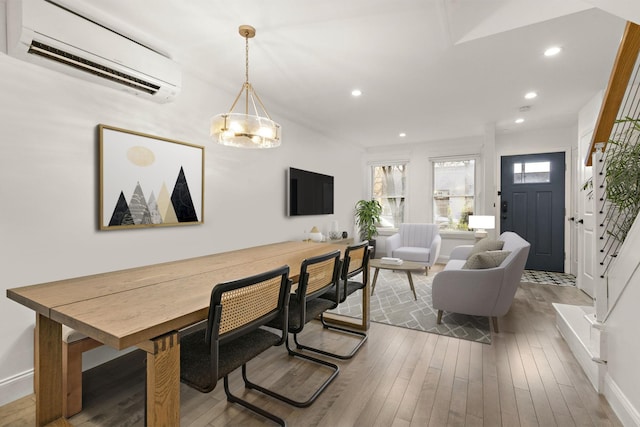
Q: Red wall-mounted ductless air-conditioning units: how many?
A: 0